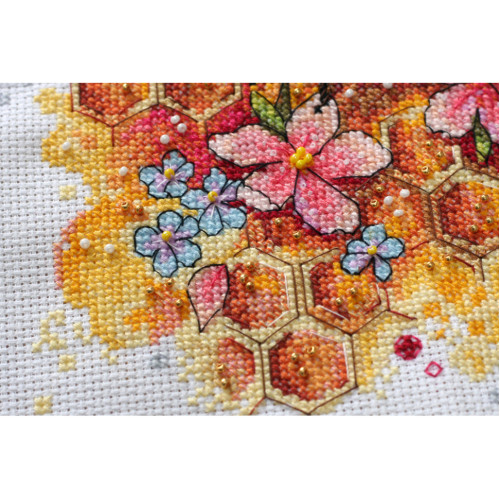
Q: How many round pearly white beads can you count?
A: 12